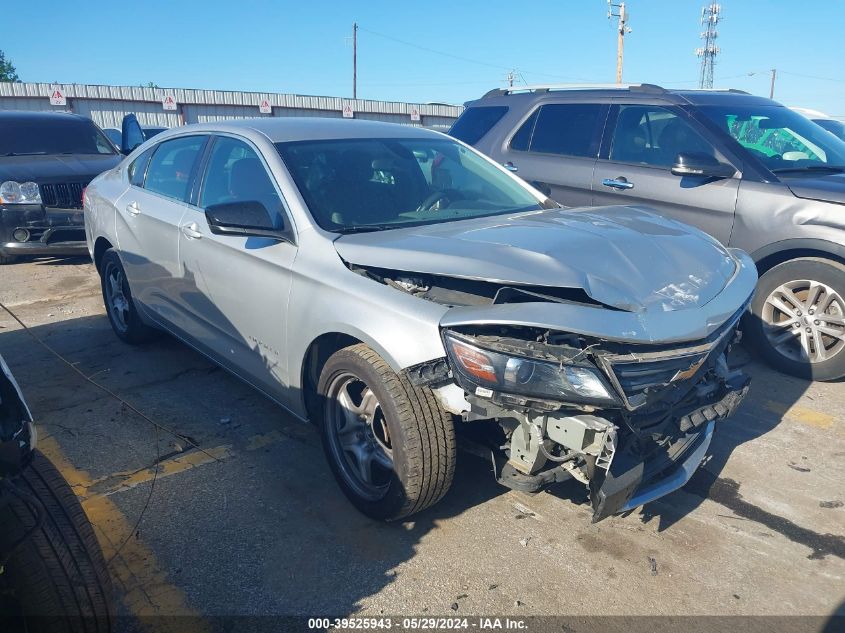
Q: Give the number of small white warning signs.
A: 5